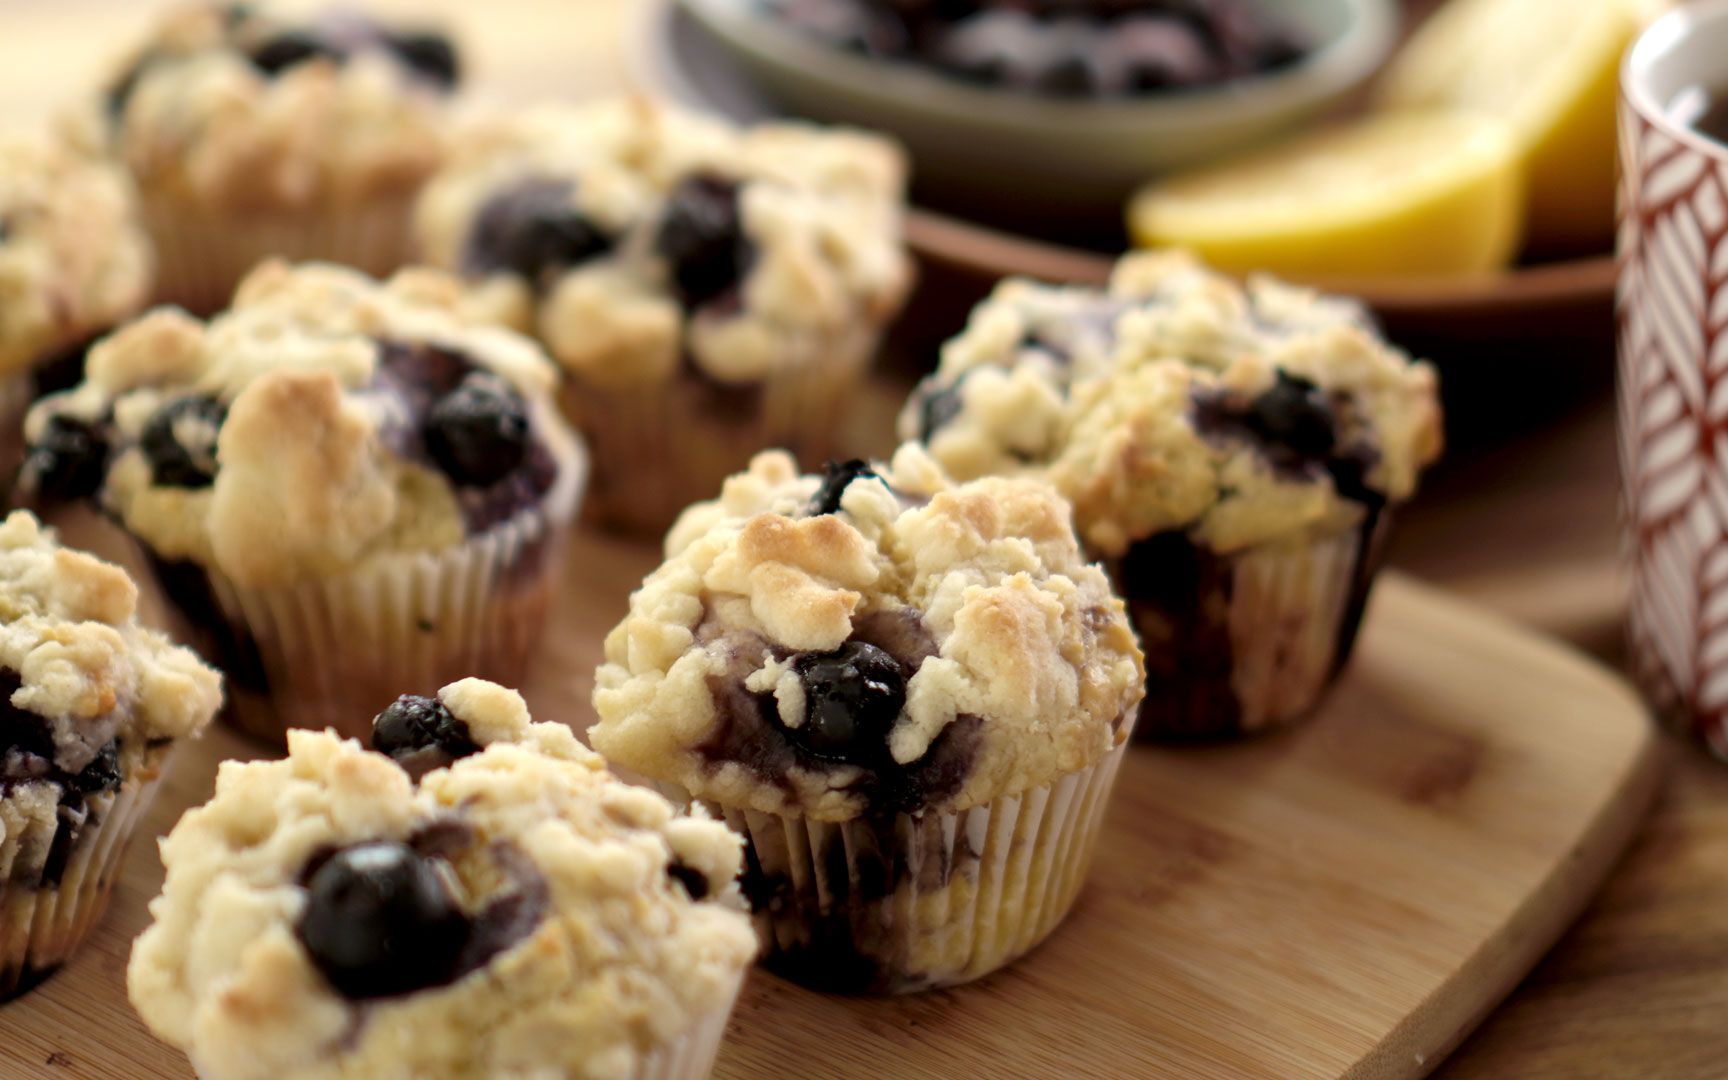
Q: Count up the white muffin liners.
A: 8